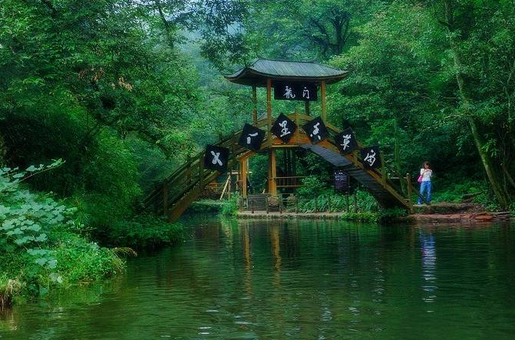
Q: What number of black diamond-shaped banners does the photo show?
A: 6